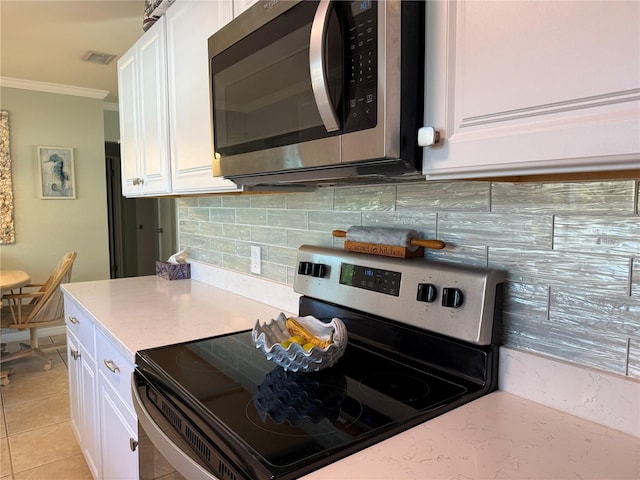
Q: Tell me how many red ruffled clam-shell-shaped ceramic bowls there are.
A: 0